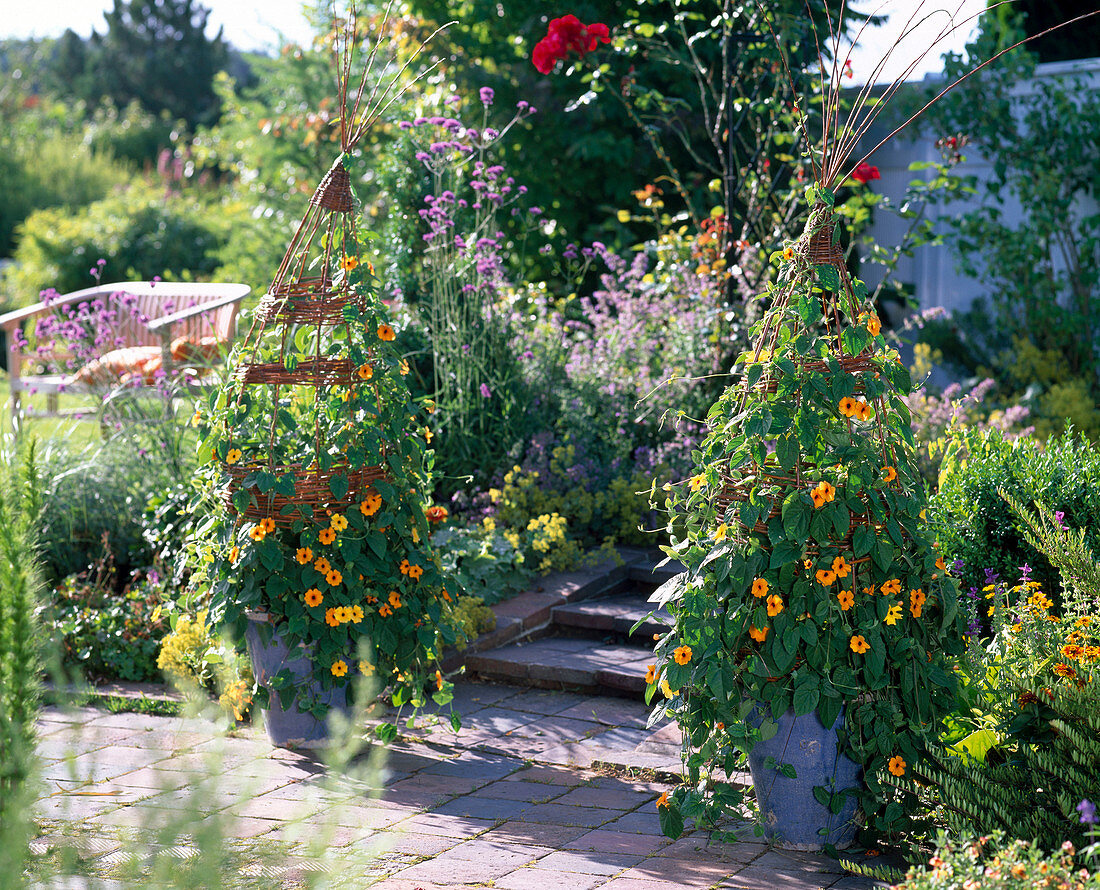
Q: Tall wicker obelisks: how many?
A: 2